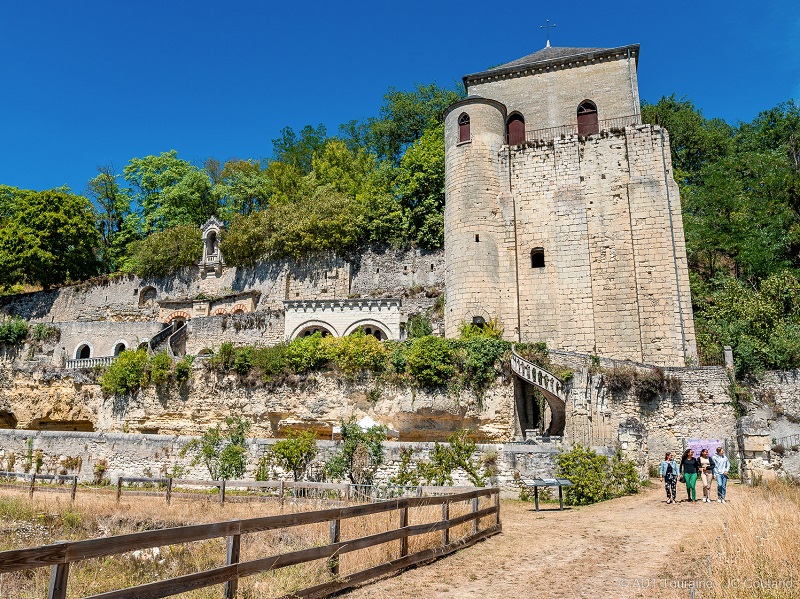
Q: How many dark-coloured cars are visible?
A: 0